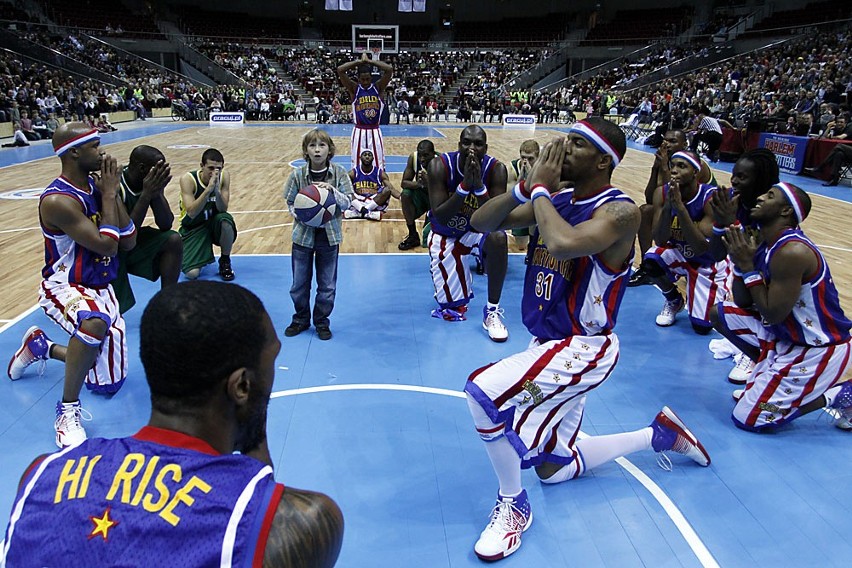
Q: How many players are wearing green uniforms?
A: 5